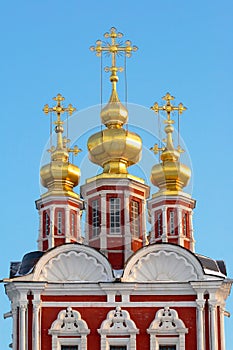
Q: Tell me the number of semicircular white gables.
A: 2